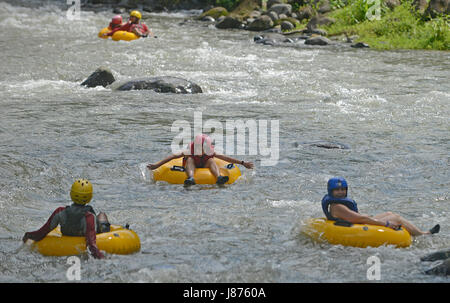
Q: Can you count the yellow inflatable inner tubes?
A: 5